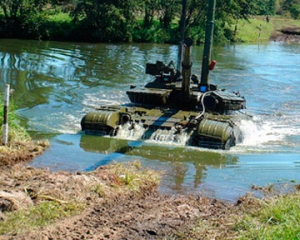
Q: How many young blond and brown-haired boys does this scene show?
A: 0